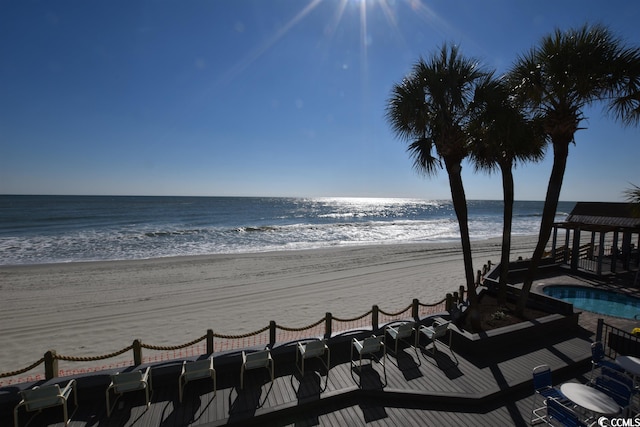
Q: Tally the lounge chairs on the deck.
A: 8